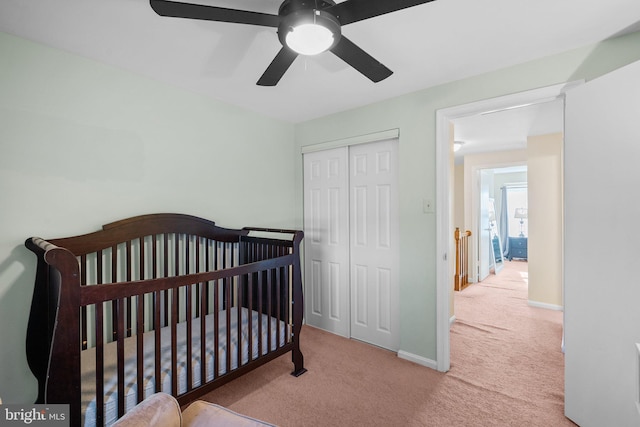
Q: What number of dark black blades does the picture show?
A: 4